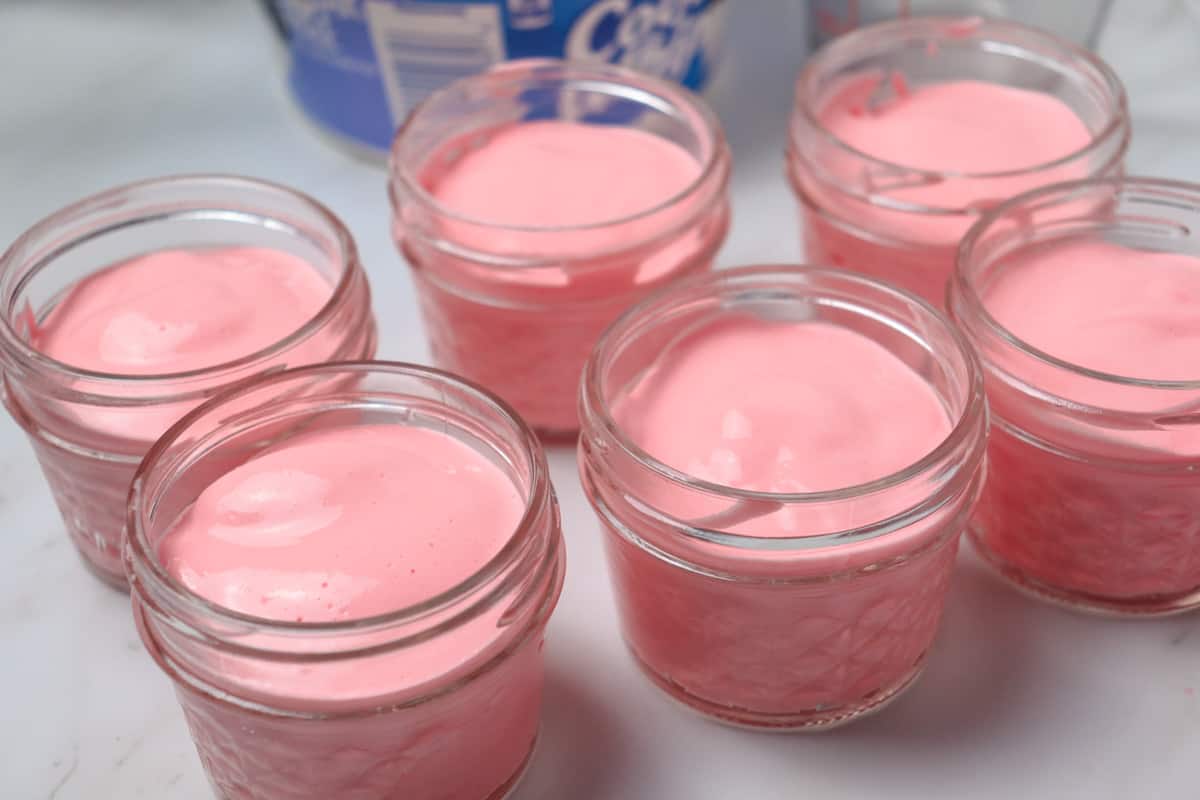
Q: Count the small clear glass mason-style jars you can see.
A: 6